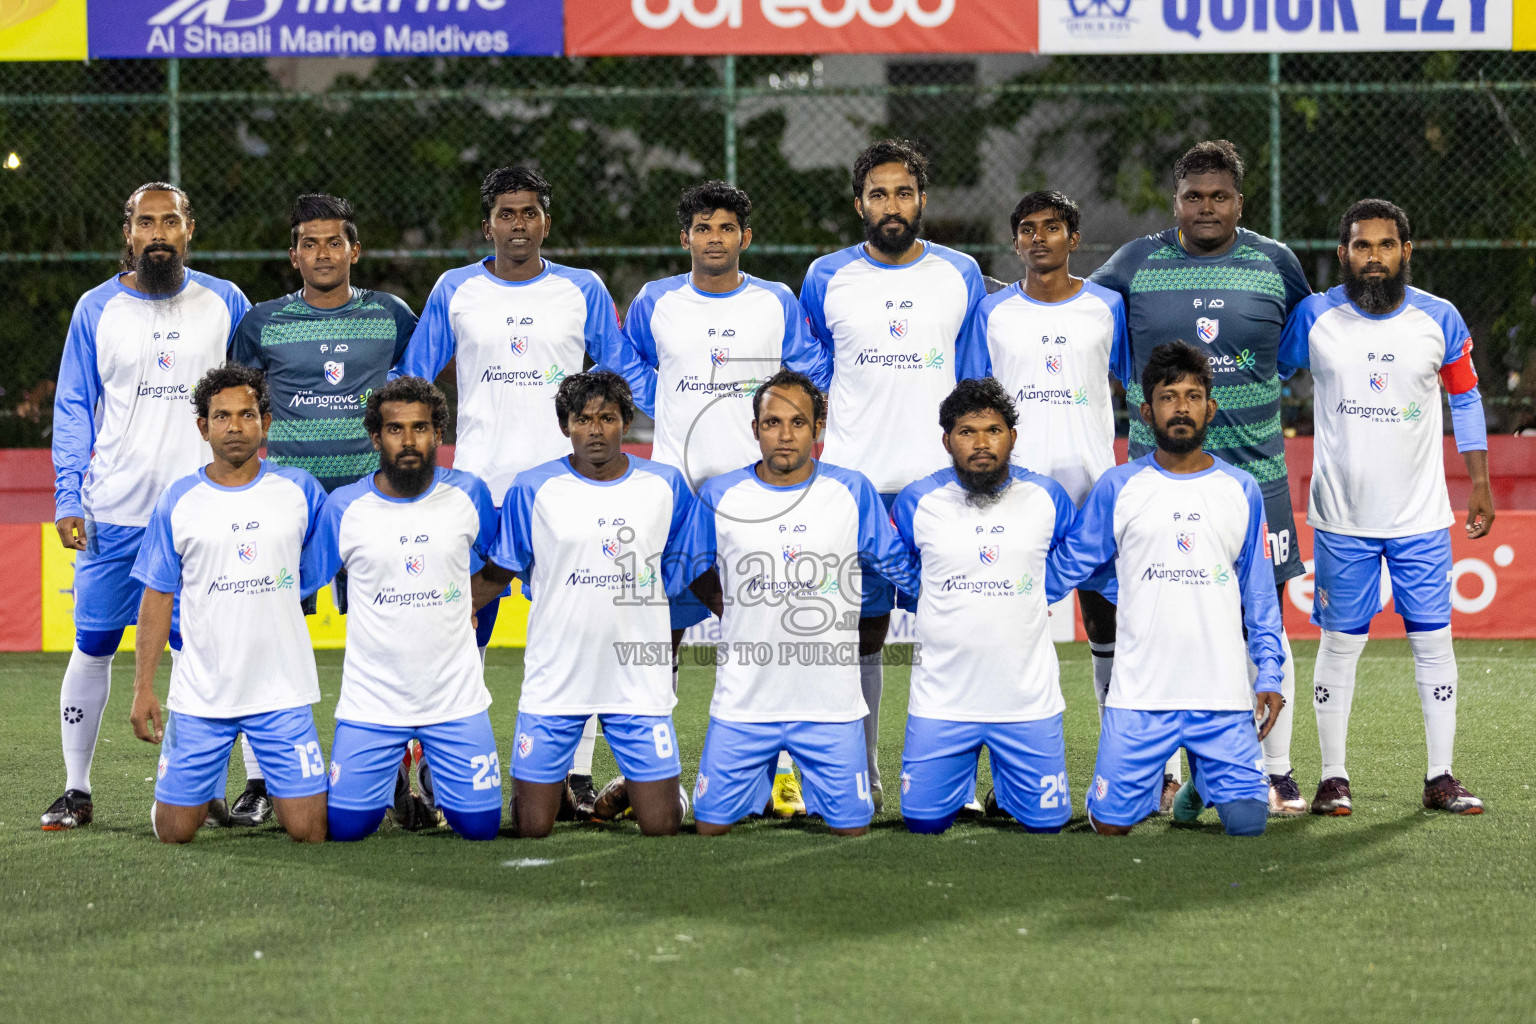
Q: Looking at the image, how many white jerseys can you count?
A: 12